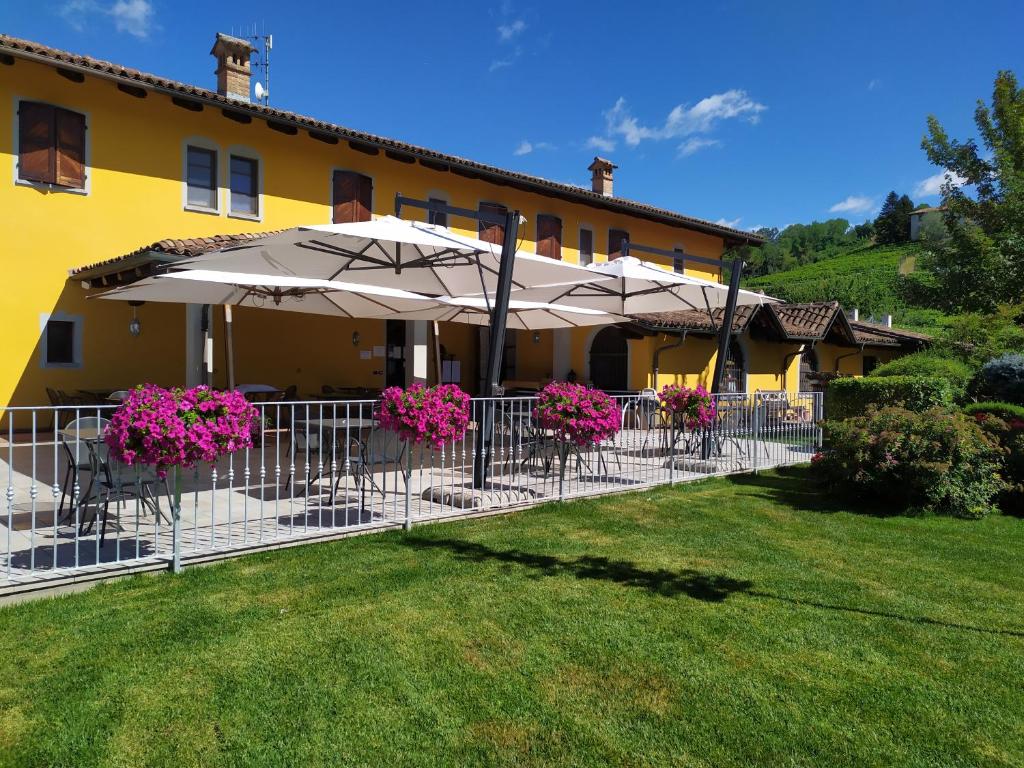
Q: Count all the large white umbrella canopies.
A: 4